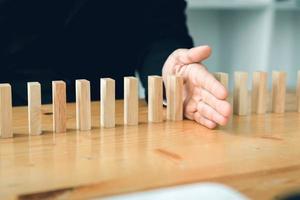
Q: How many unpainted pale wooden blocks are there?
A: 13